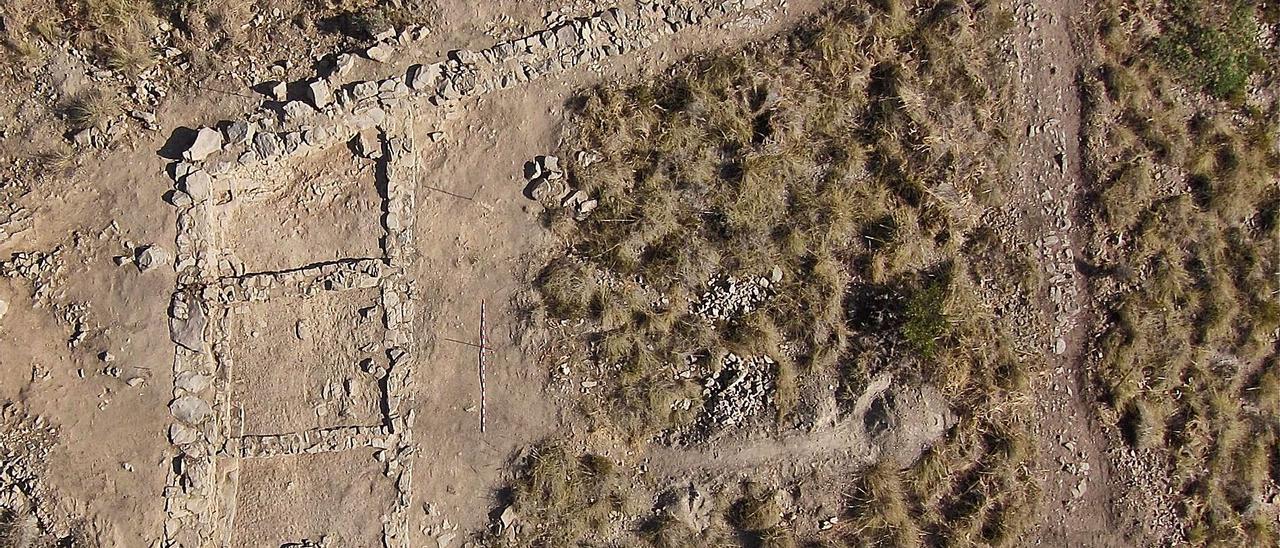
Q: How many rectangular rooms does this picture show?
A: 3